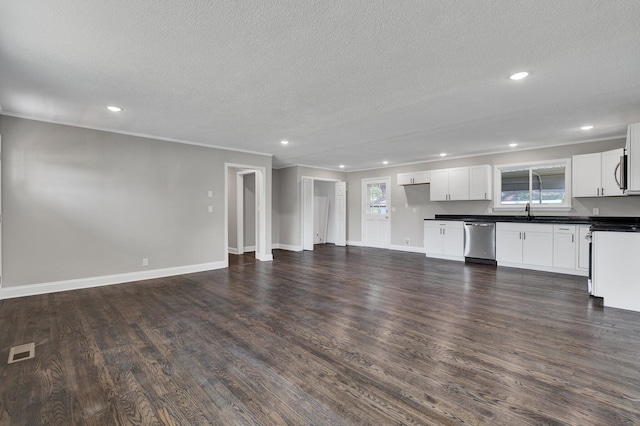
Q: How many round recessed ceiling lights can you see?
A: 8